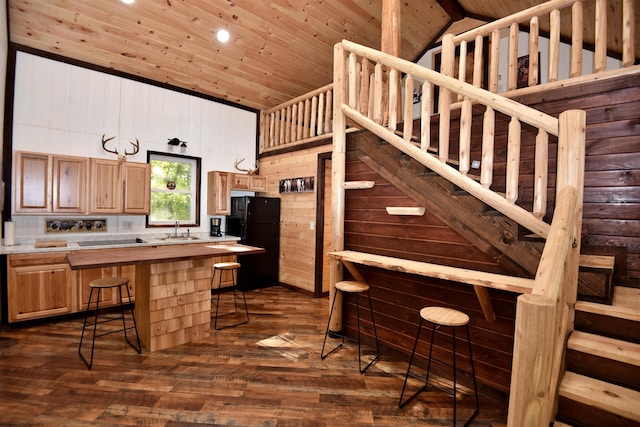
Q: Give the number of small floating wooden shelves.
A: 2